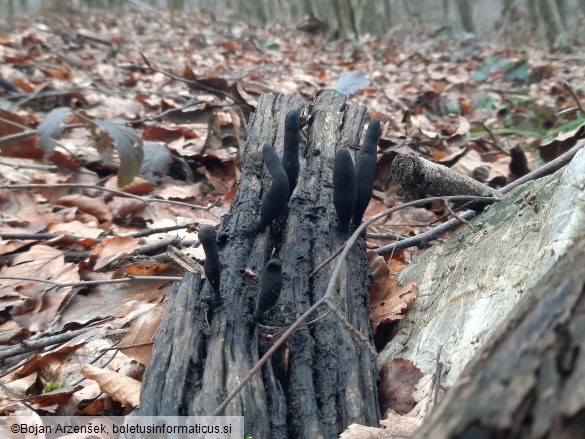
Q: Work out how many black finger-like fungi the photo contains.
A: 6